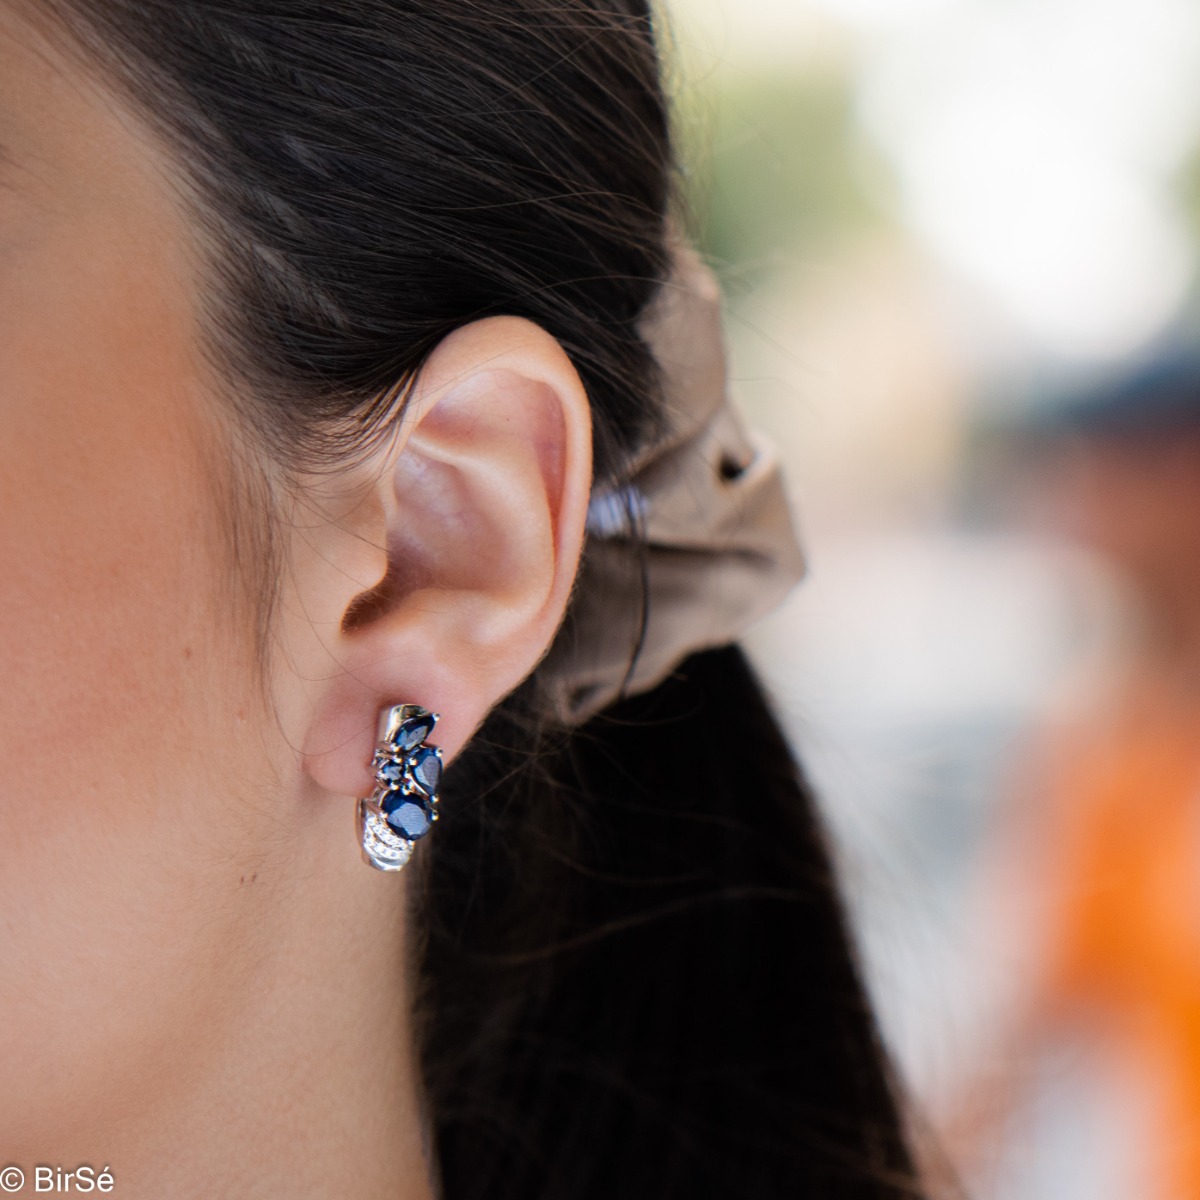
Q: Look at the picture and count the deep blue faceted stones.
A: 4